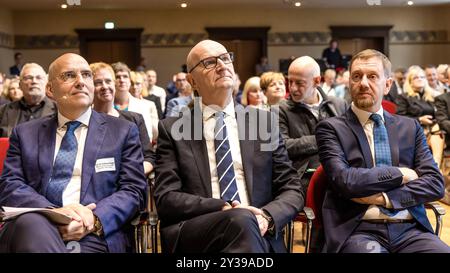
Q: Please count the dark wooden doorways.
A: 3